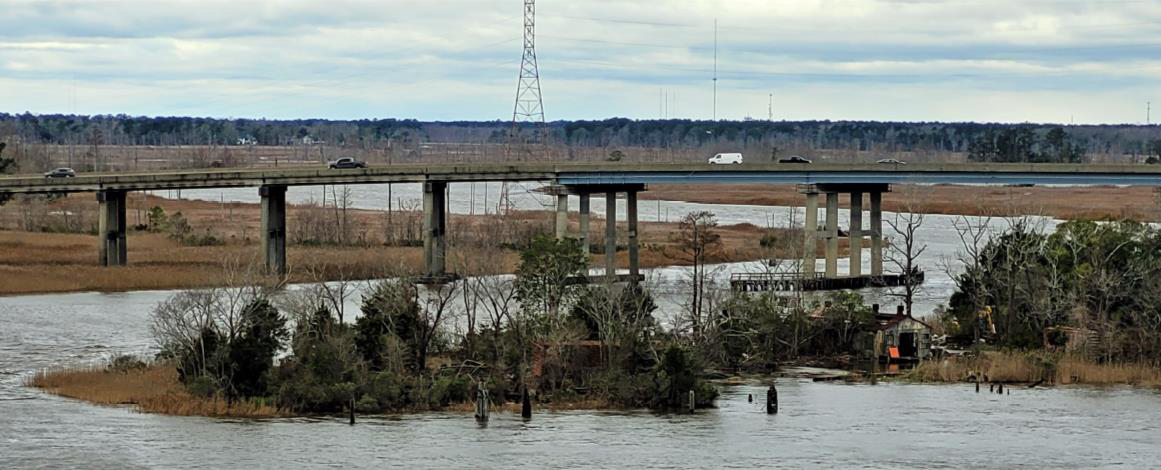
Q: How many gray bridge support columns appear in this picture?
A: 11